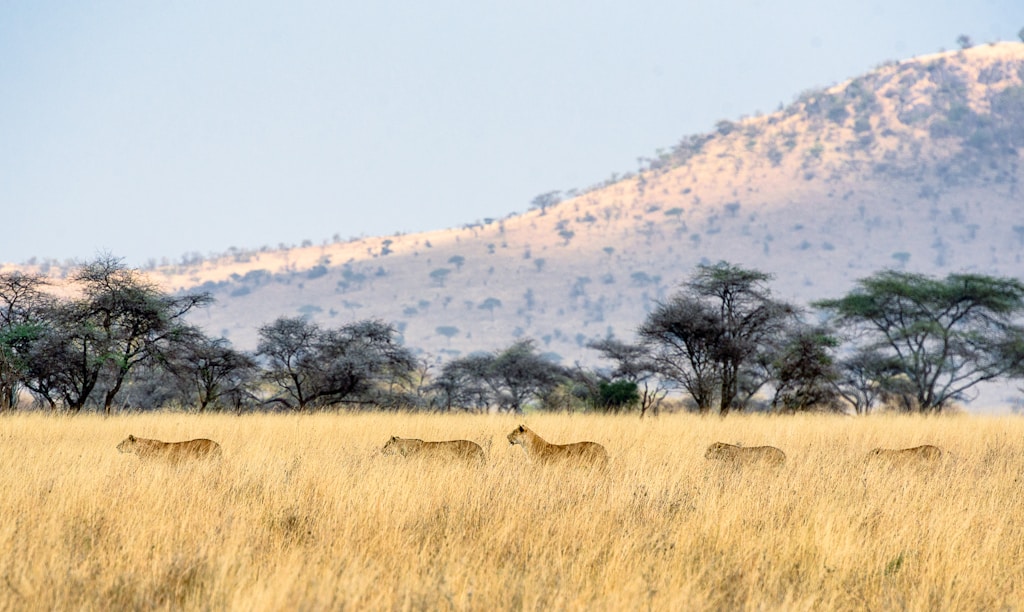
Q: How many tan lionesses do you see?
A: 5